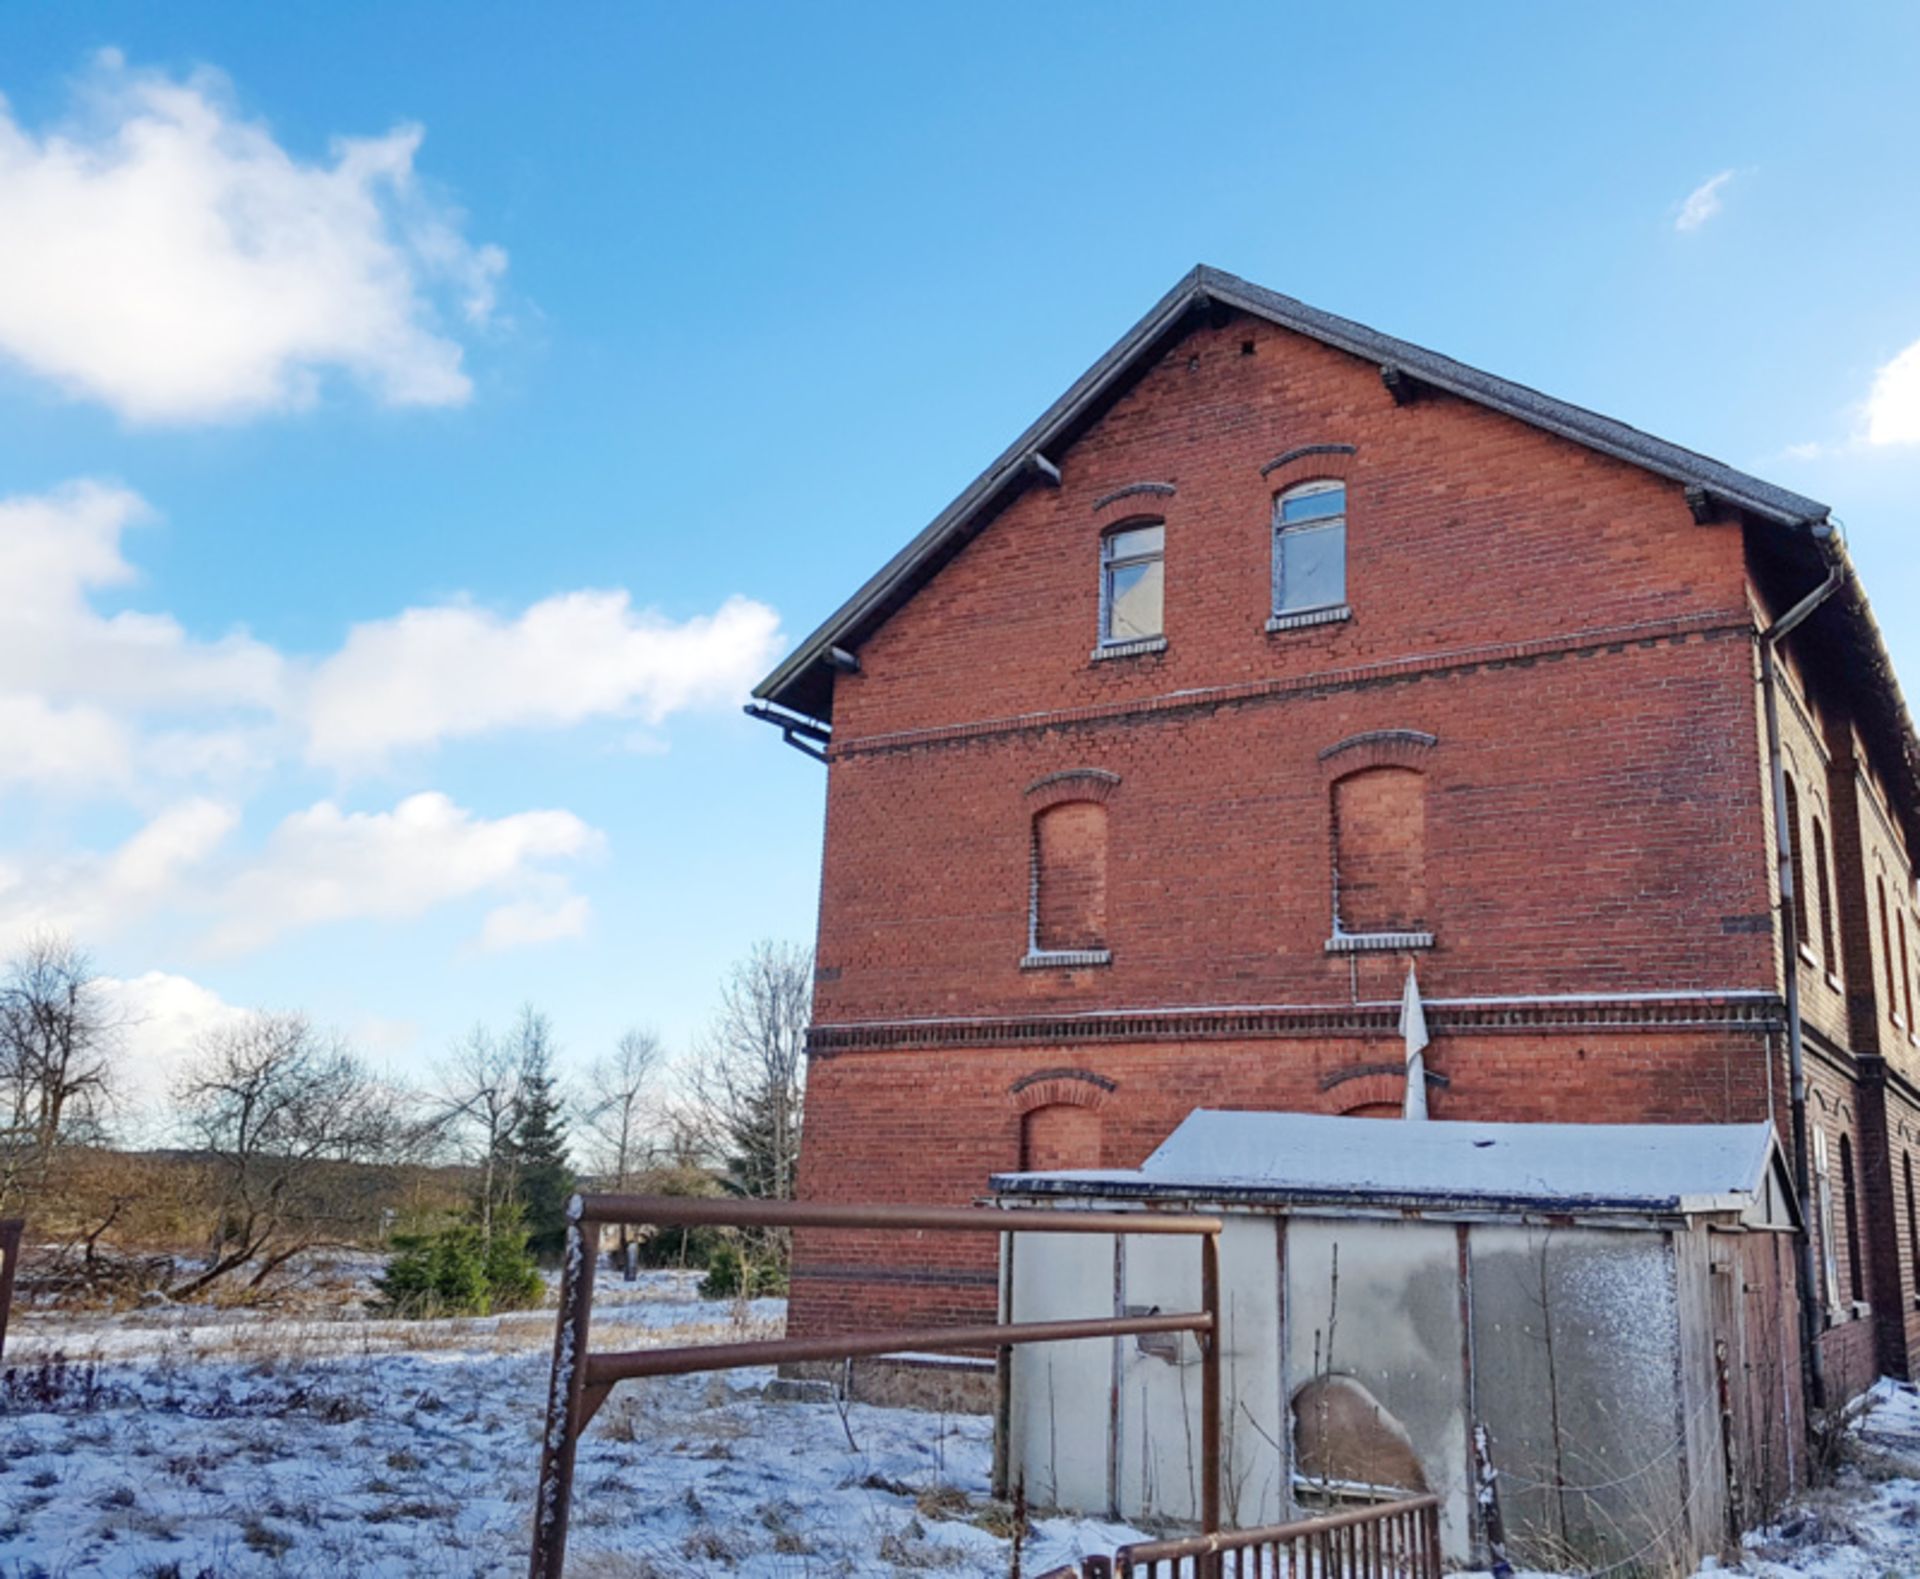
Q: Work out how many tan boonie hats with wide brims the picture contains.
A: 0